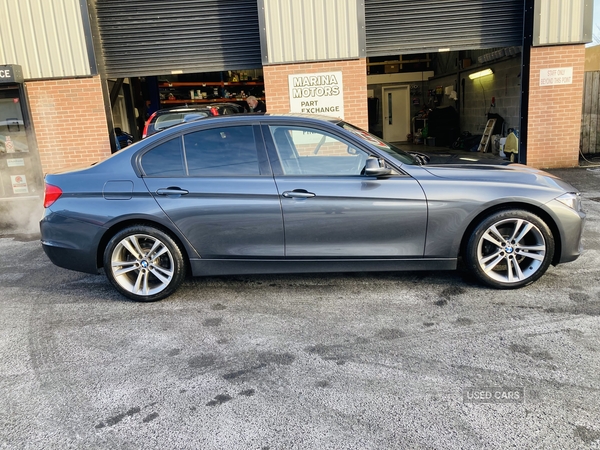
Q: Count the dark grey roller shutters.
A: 2